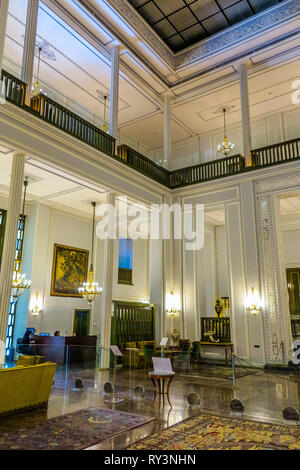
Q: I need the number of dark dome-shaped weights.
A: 6